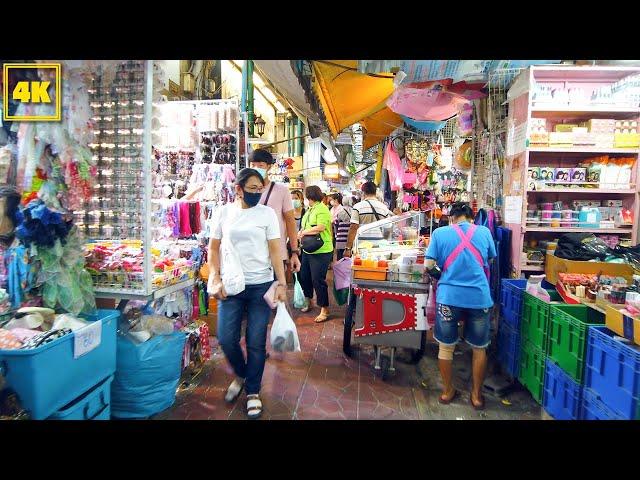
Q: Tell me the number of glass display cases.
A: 1